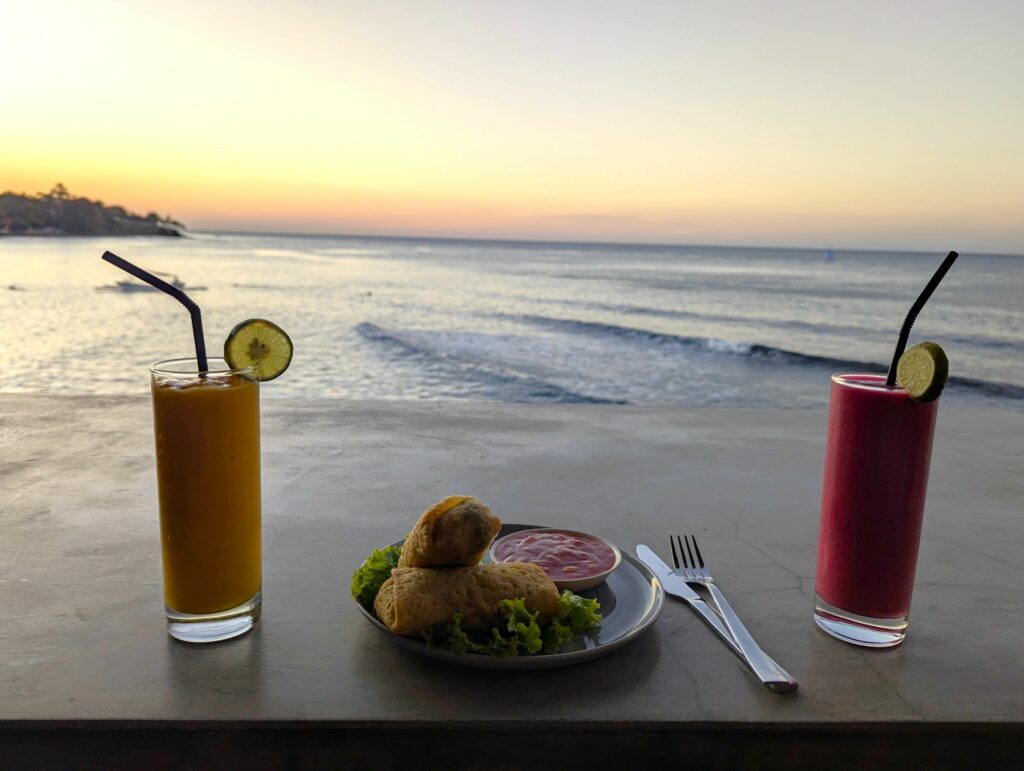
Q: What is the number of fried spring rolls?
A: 2